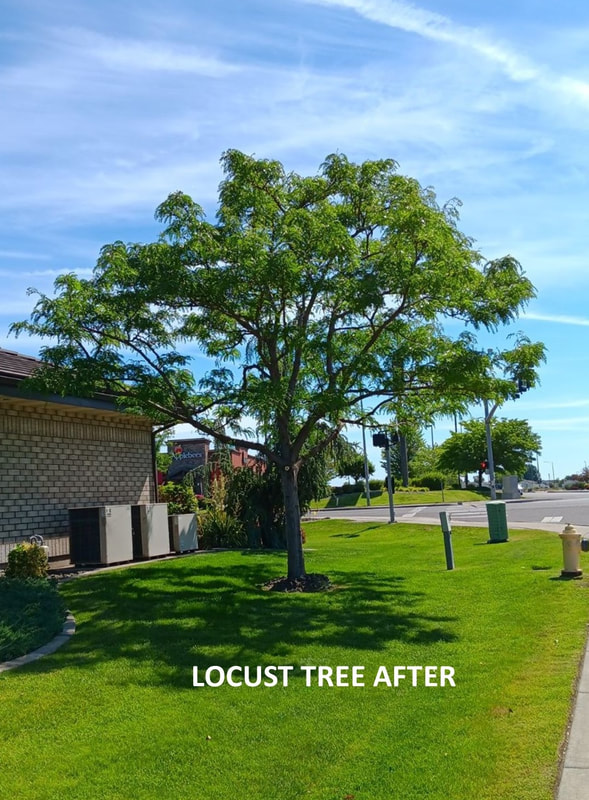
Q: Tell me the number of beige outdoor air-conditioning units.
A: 3